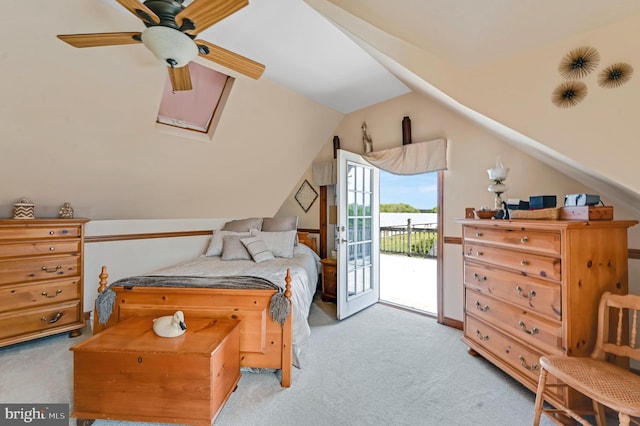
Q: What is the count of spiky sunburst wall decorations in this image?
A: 3